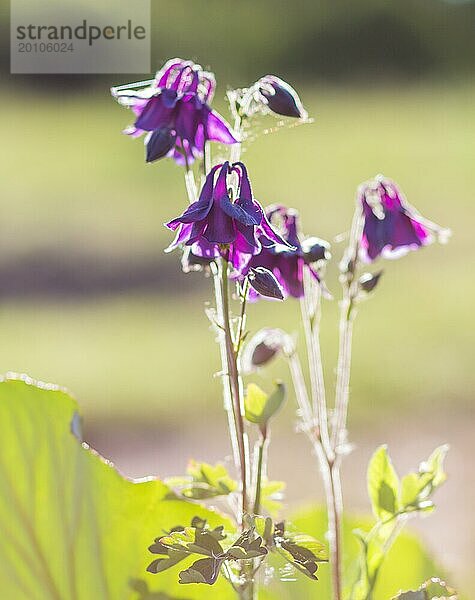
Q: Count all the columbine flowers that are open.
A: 4